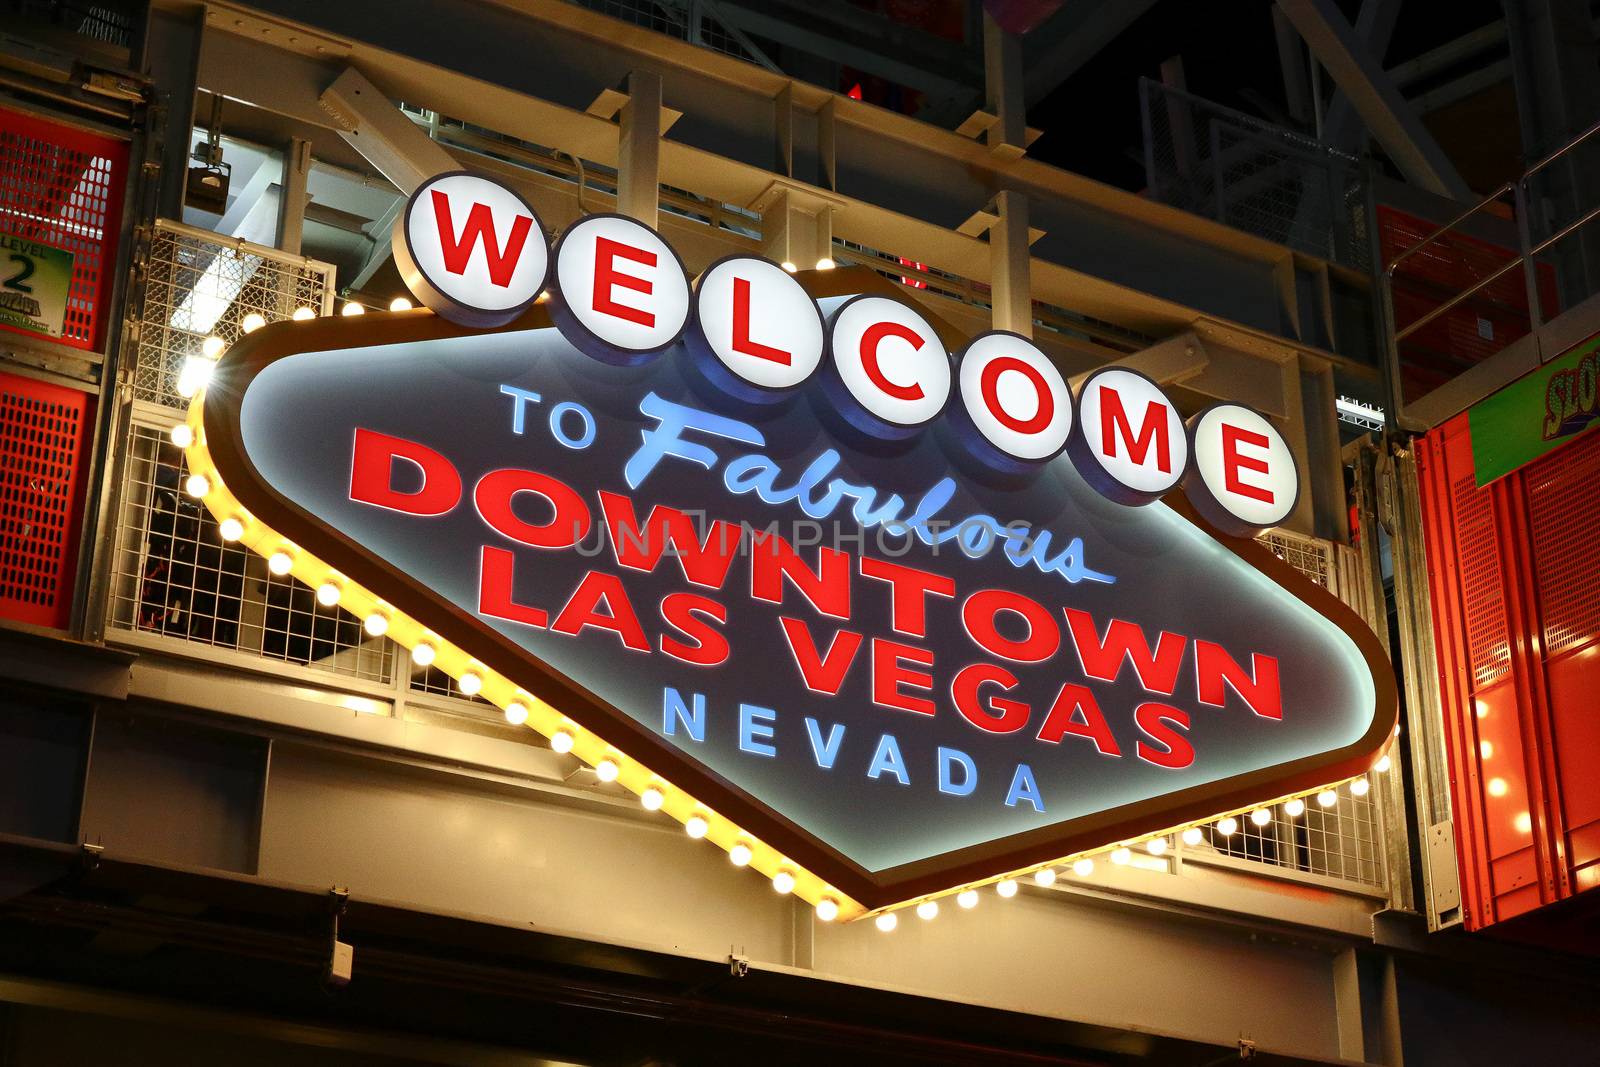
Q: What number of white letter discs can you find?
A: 7